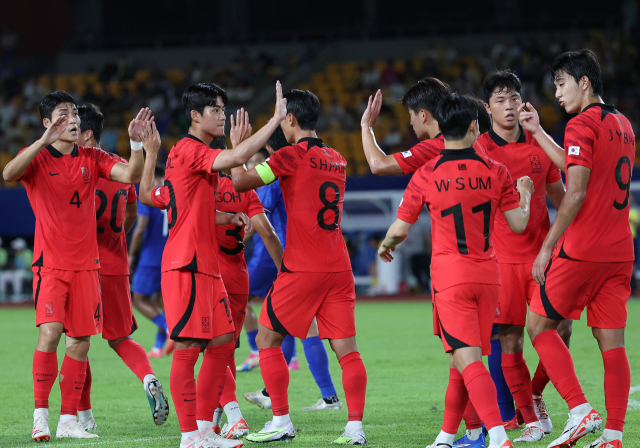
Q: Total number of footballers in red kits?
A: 9